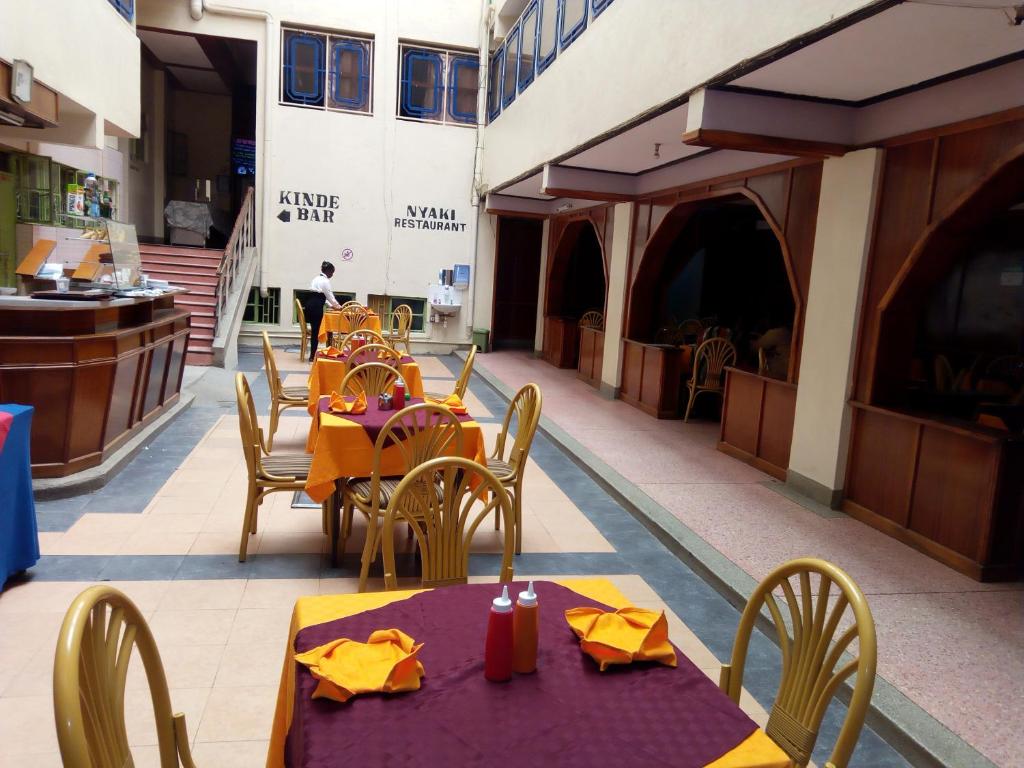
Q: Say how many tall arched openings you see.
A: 3